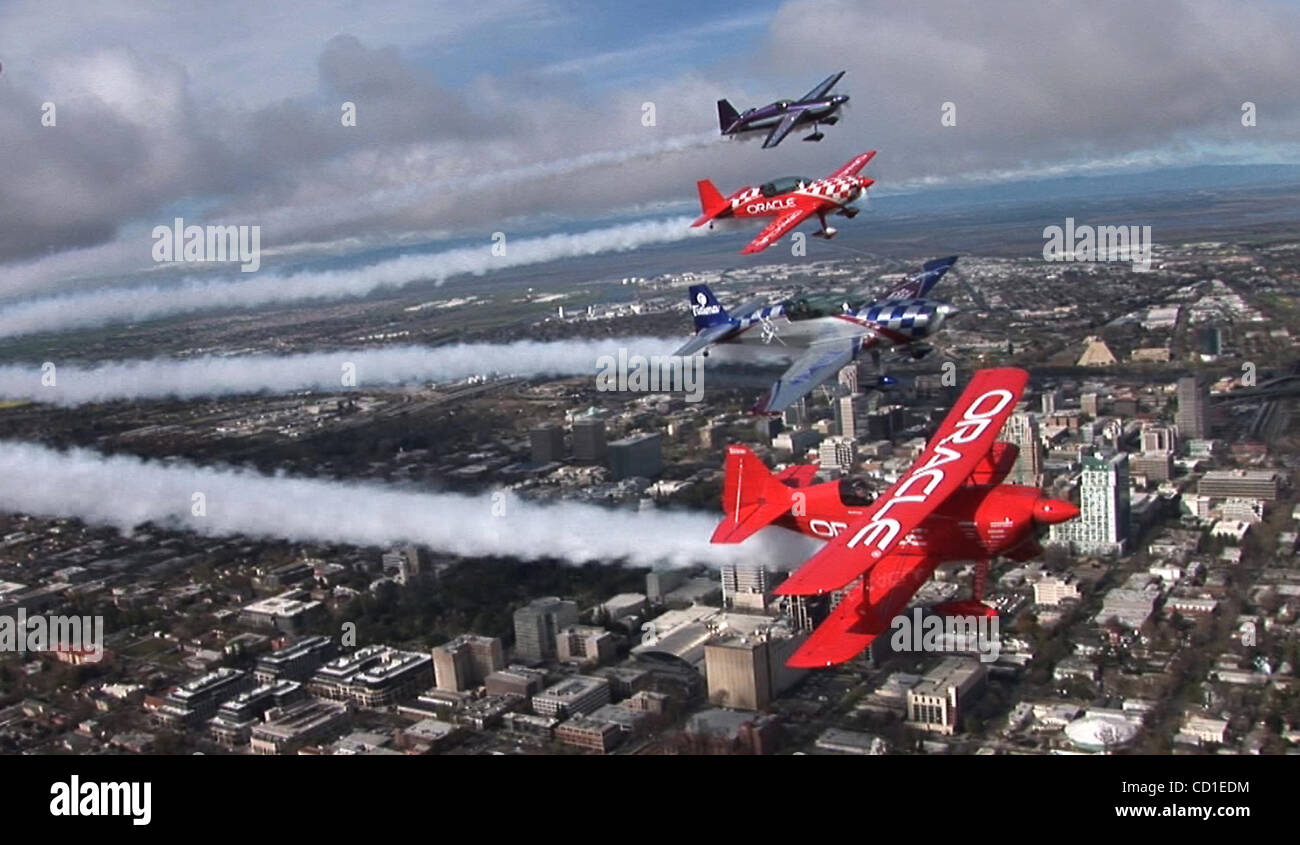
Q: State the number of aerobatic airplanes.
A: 4